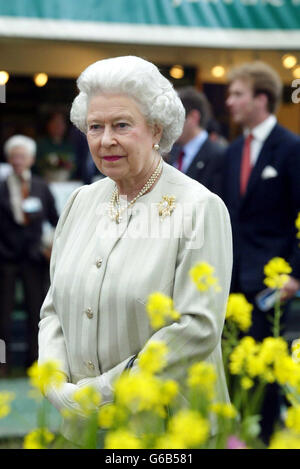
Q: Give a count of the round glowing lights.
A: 6